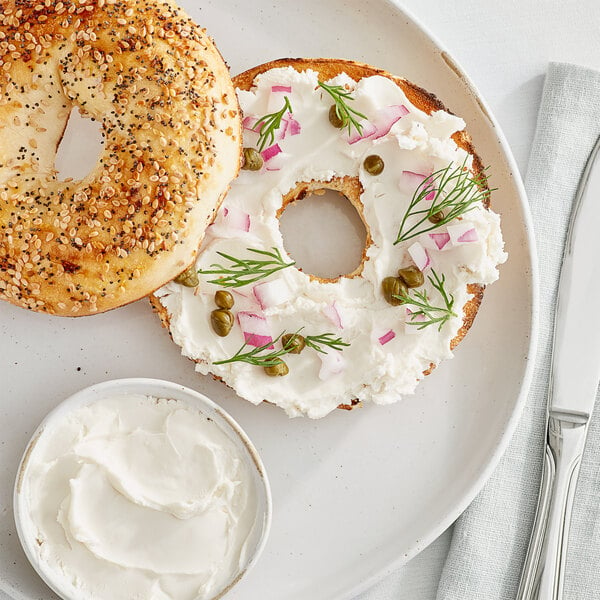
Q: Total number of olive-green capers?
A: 11